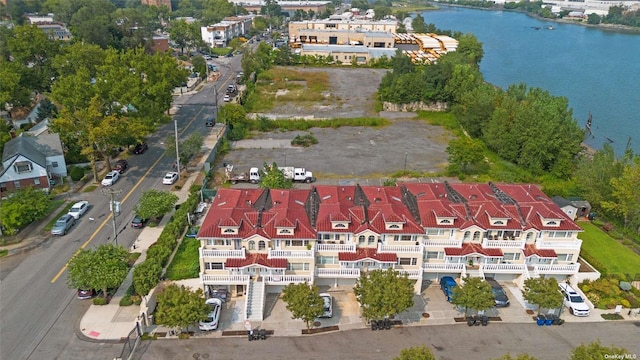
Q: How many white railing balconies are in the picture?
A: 14